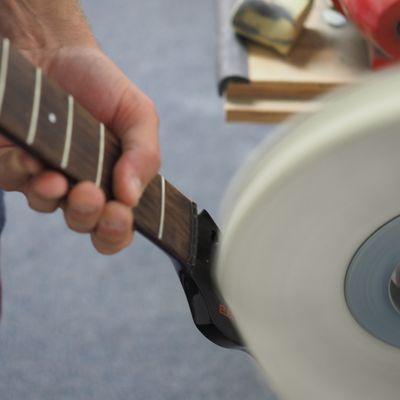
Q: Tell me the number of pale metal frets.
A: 5